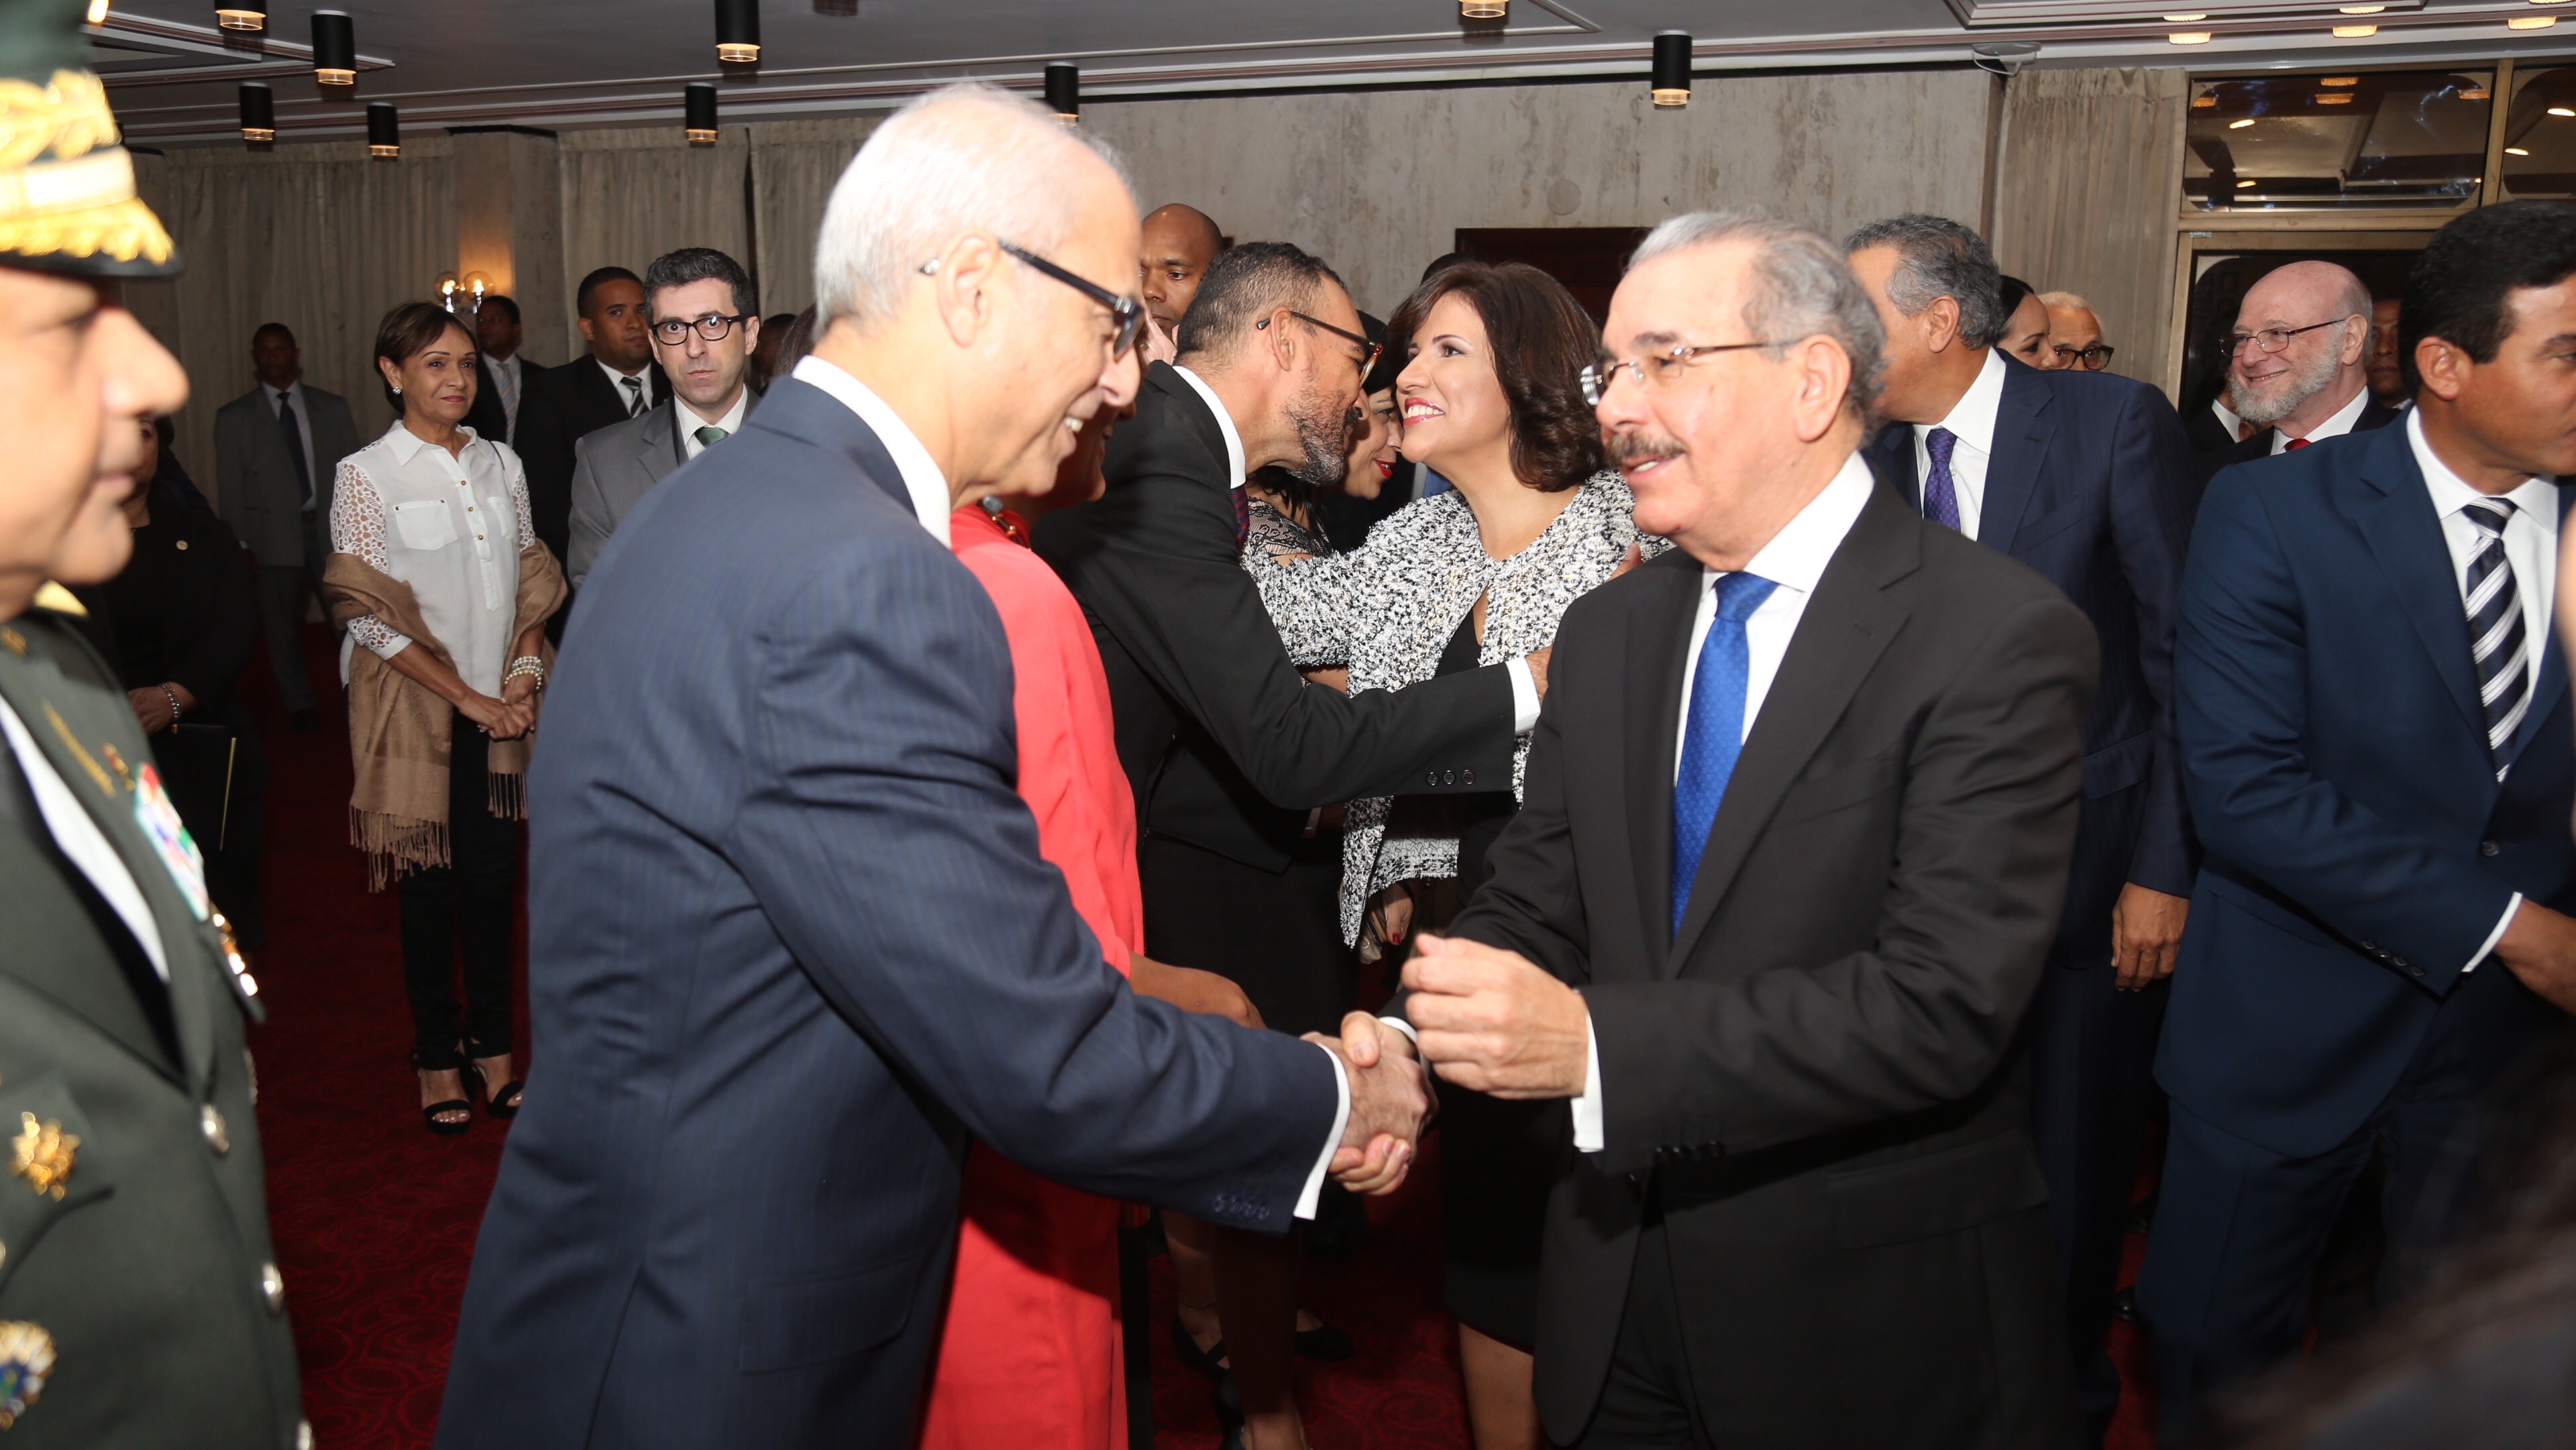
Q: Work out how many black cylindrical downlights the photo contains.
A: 9